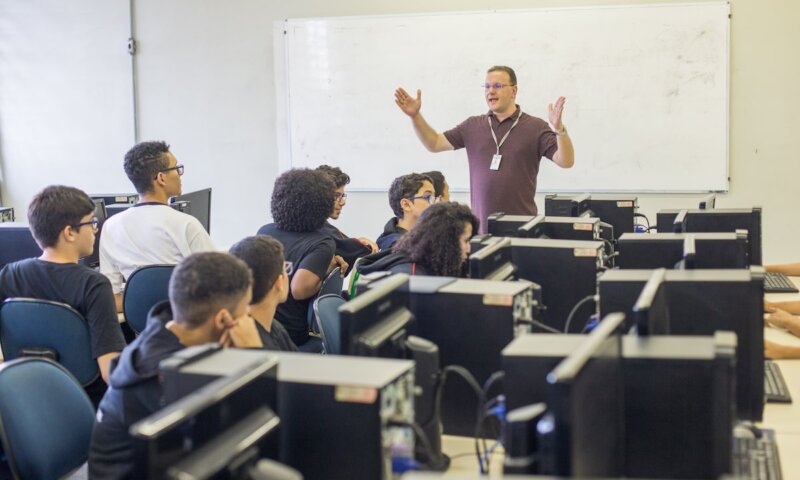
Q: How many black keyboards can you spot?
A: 3